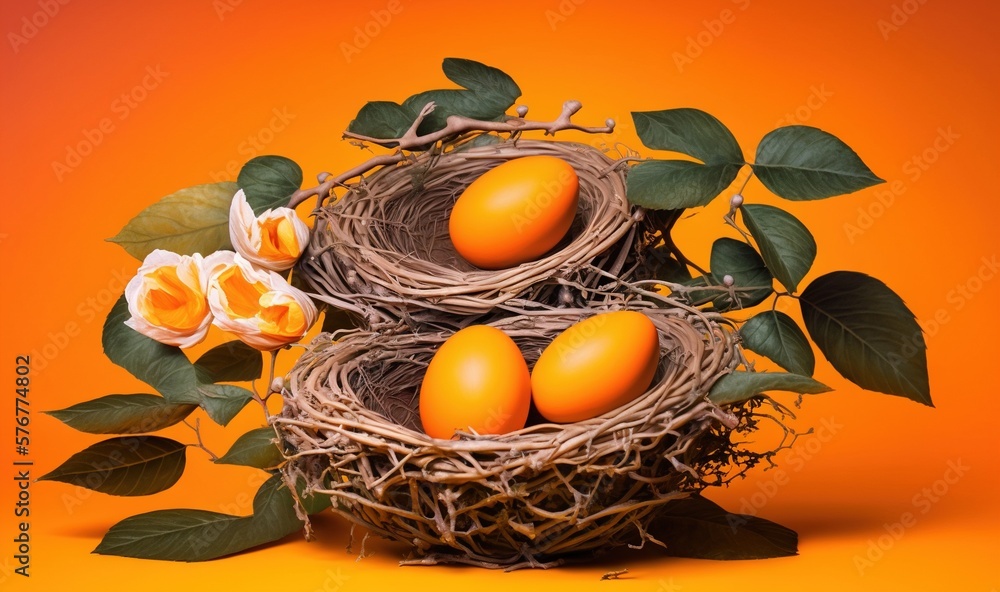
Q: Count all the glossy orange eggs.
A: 3